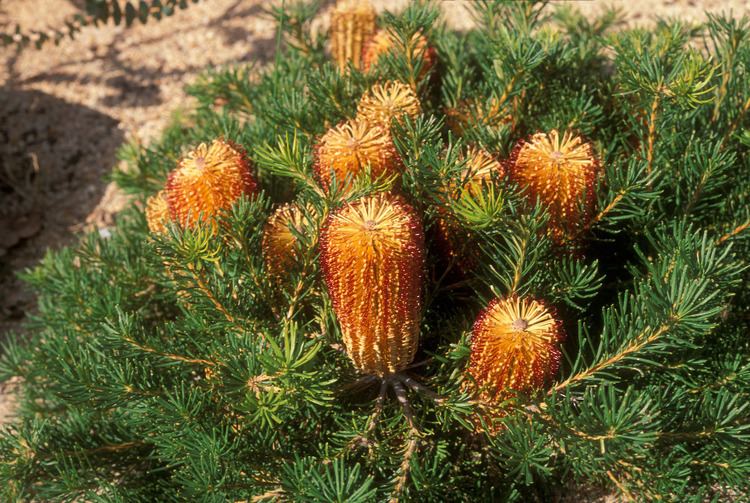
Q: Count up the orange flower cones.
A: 11